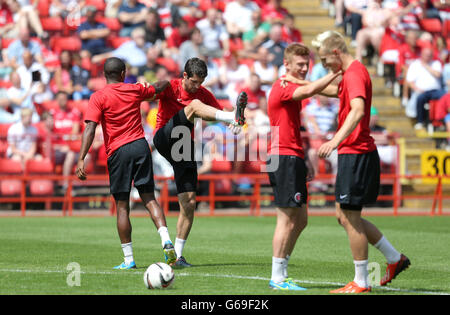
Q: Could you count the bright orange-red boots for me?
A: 2